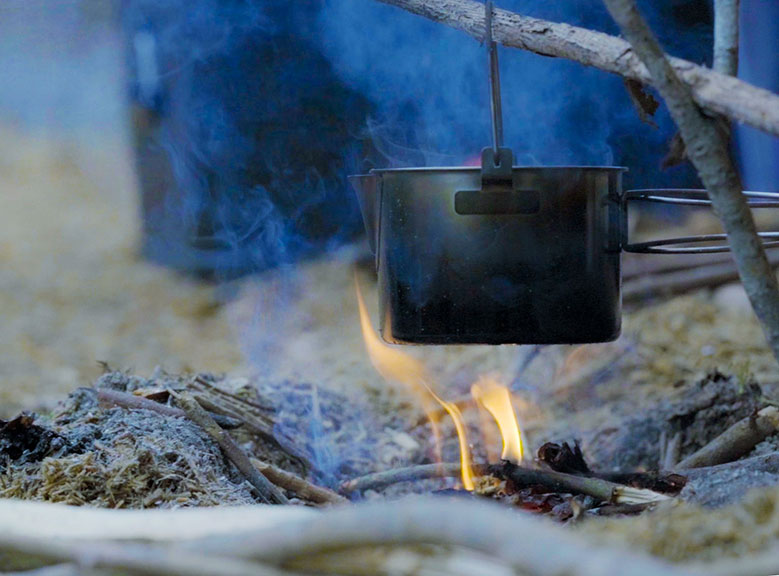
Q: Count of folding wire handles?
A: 2